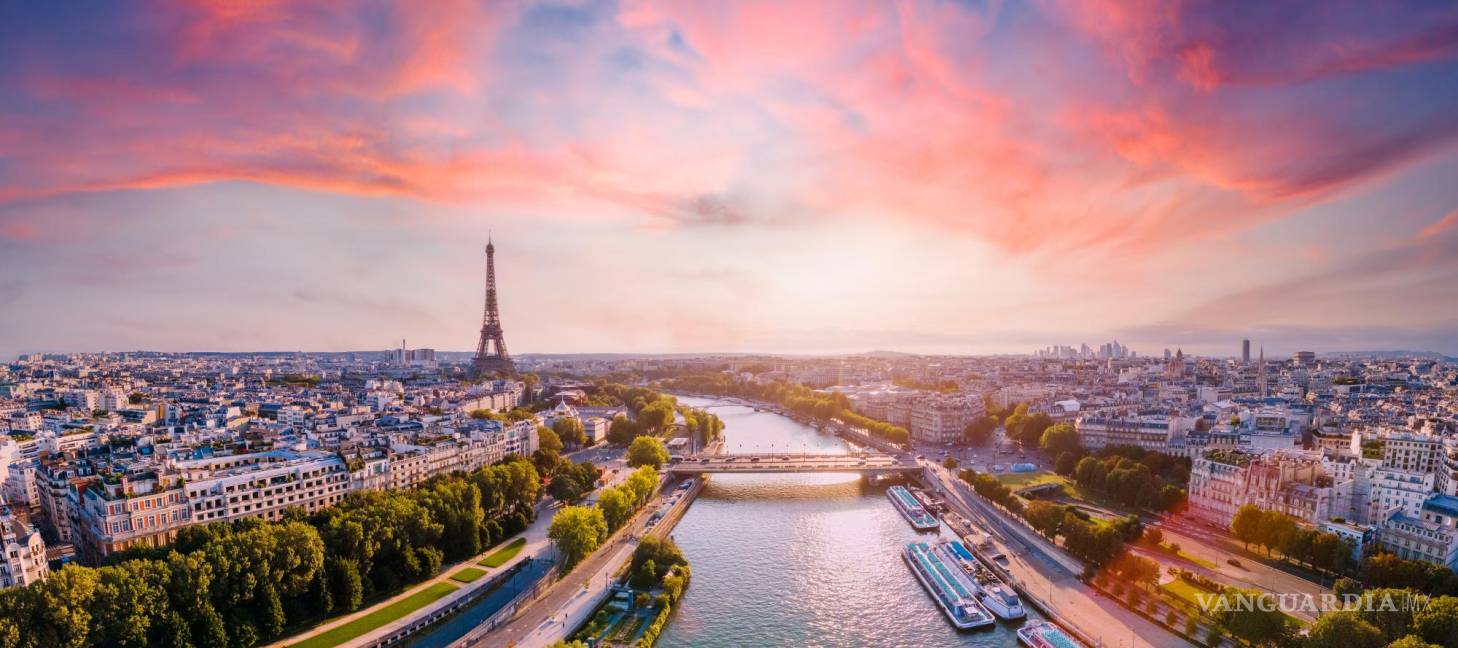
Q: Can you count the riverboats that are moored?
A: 4